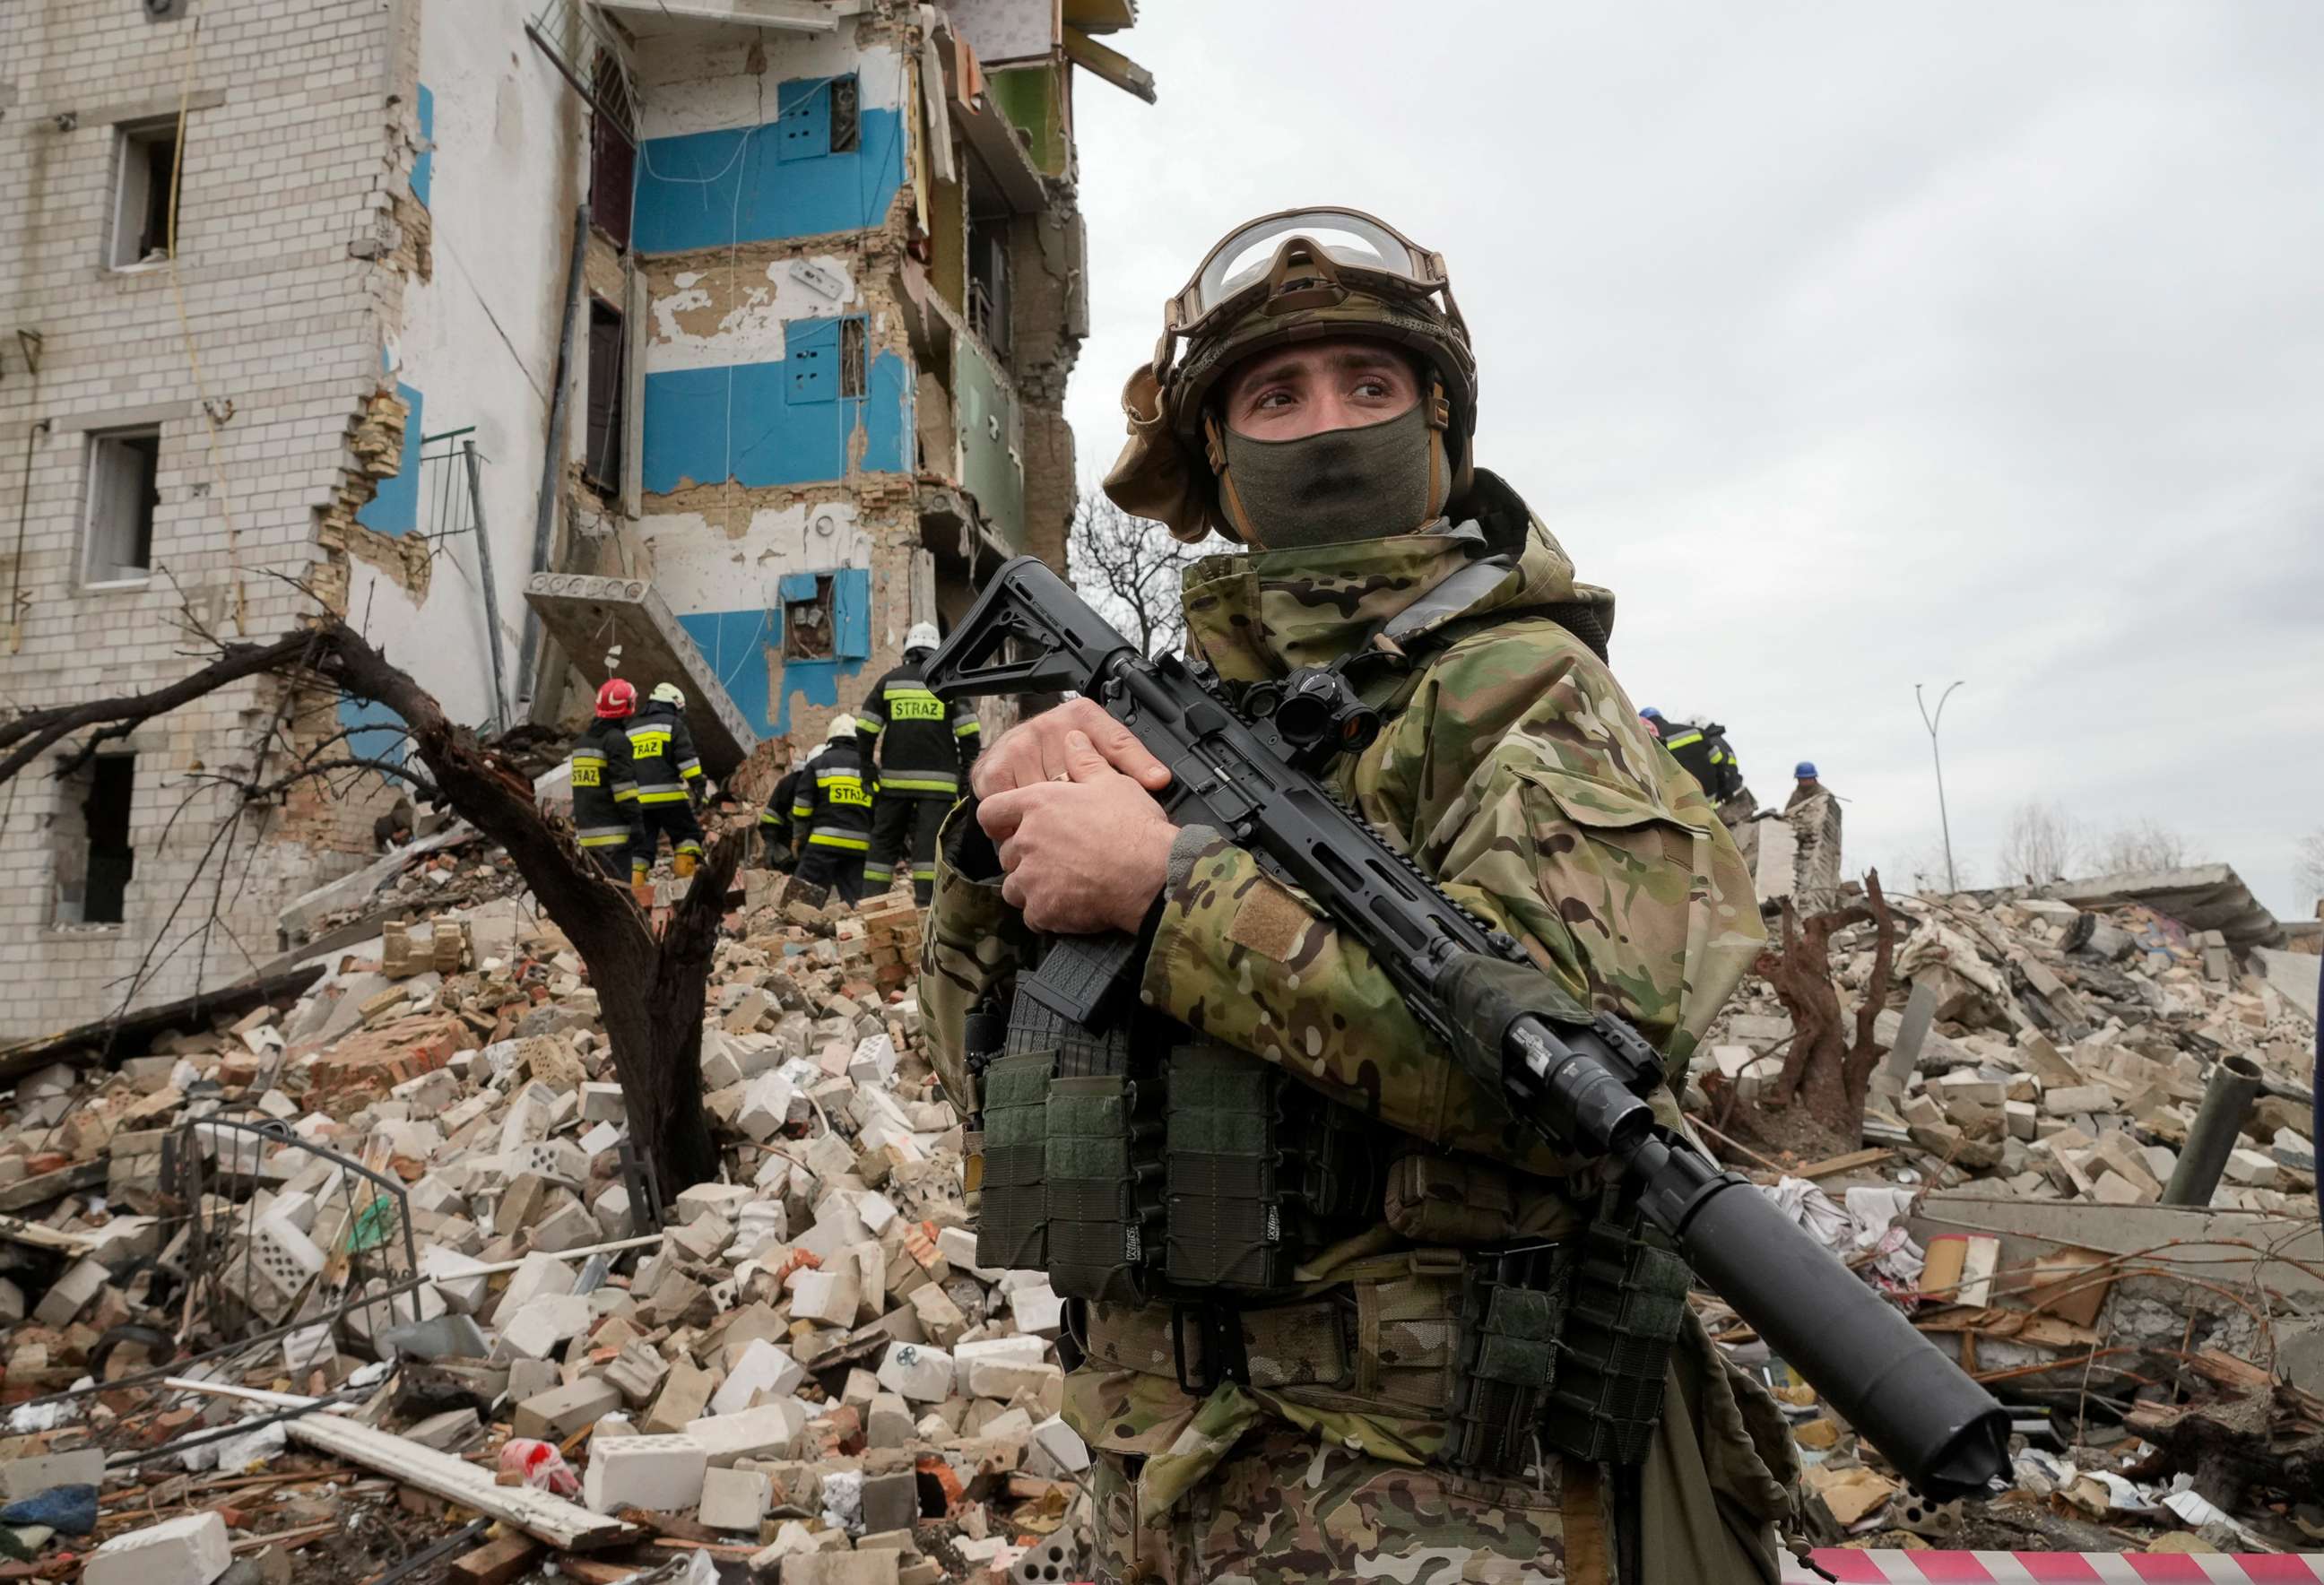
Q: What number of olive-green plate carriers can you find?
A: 1